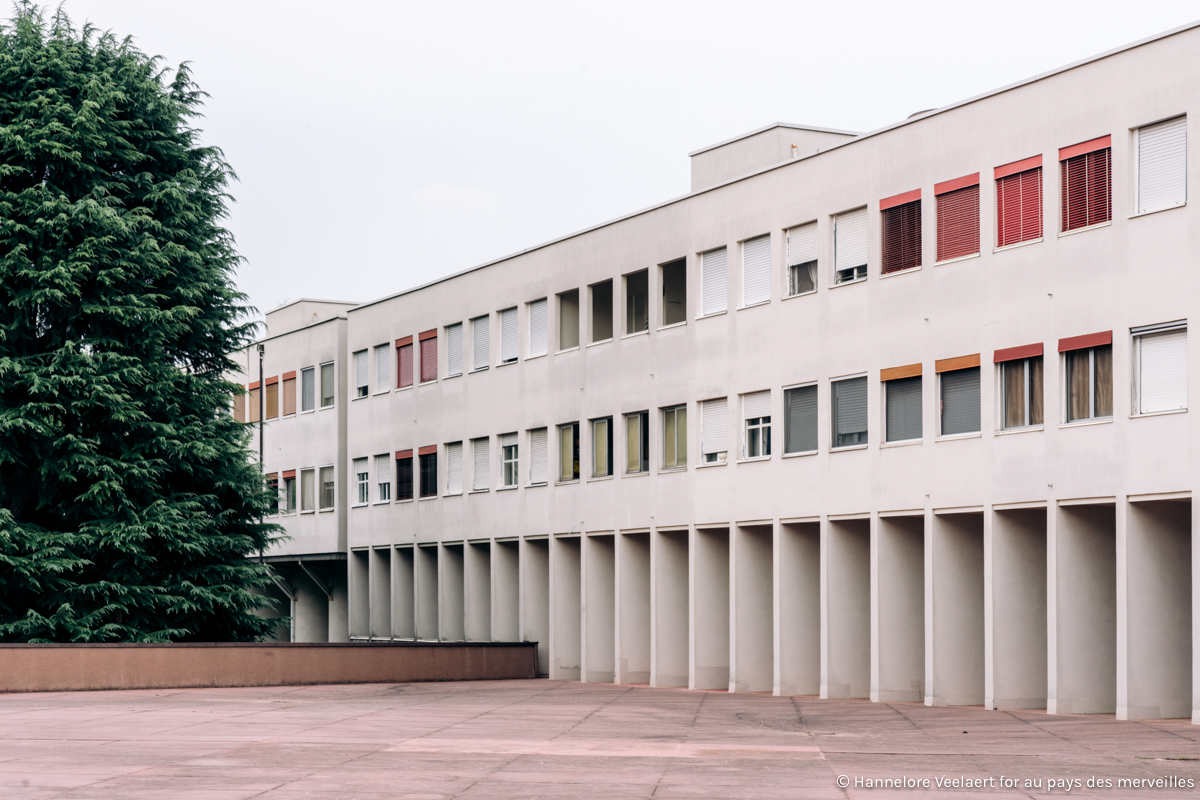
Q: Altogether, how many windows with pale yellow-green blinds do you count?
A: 4